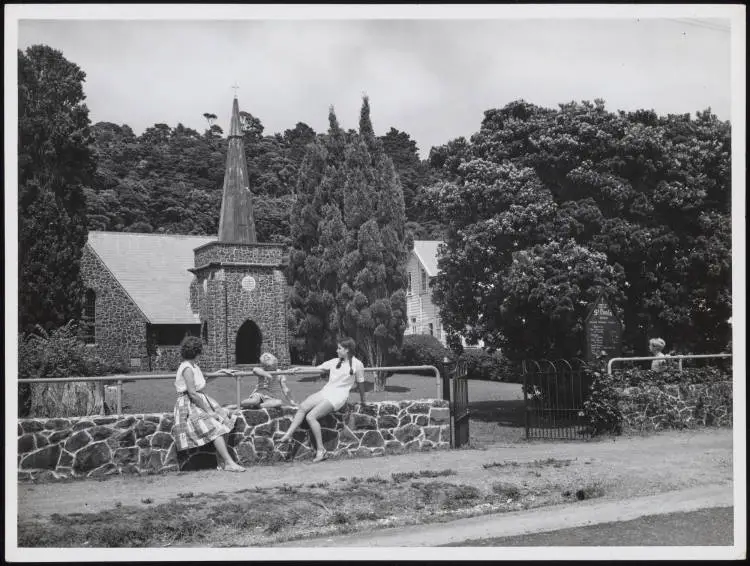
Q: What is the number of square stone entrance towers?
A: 1